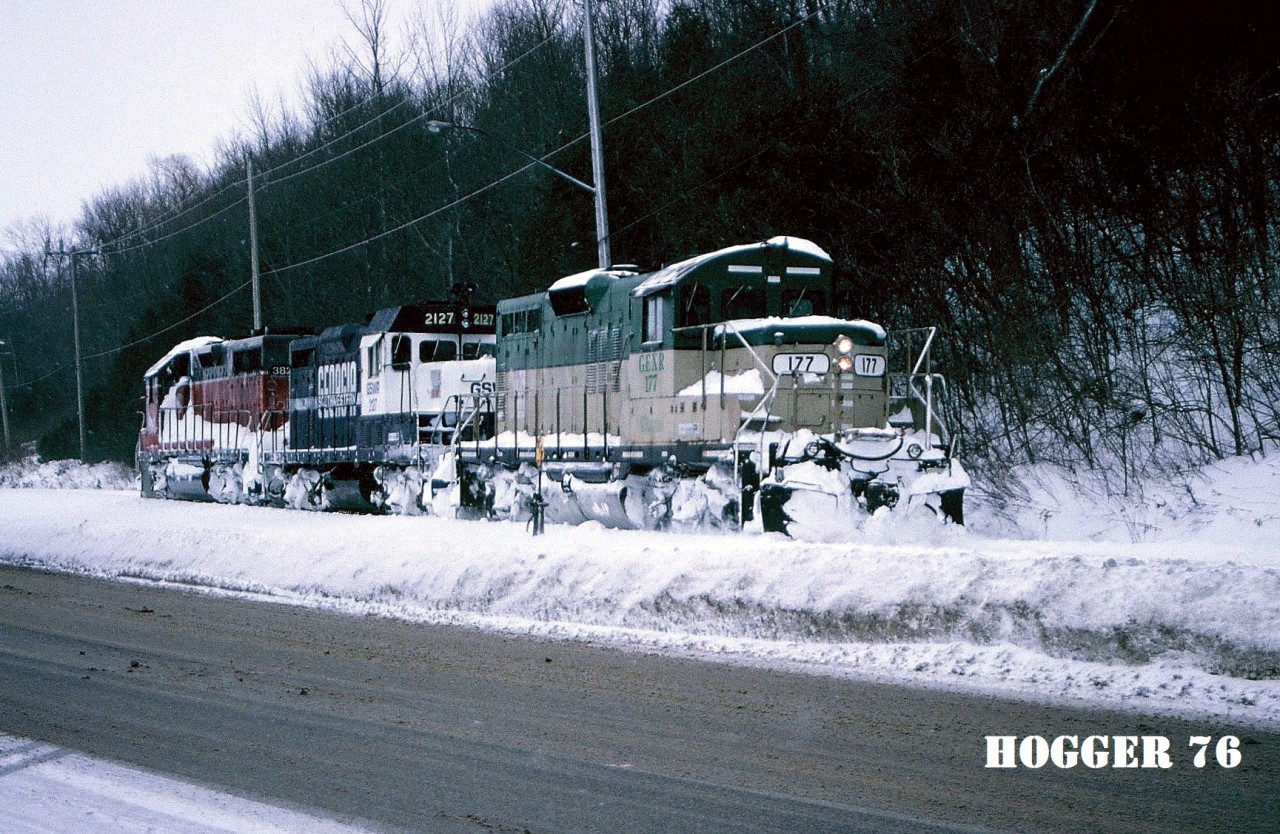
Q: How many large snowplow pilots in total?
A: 1